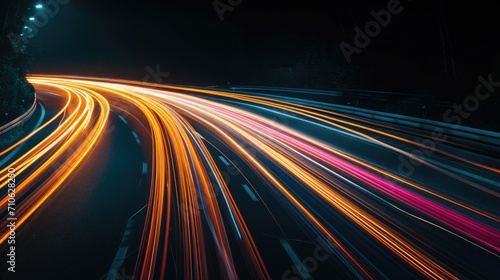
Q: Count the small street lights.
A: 4